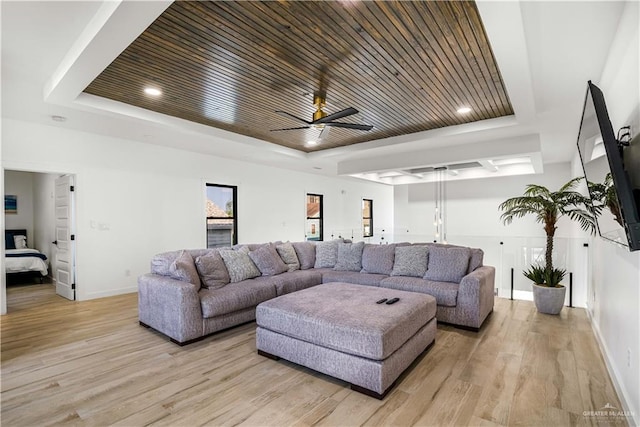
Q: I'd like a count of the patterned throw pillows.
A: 5